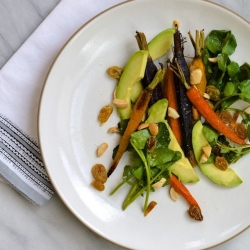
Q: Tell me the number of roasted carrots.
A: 7